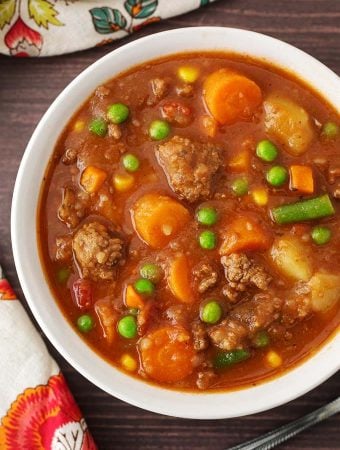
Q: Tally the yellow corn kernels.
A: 6